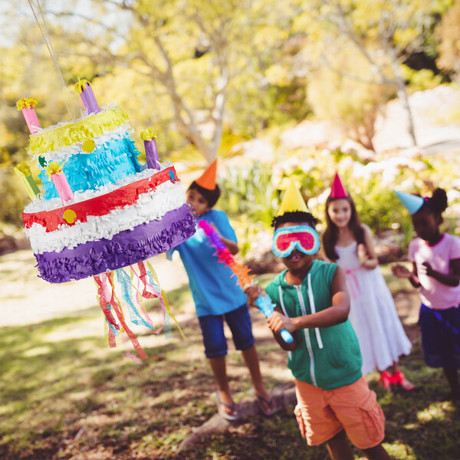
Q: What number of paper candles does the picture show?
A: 5